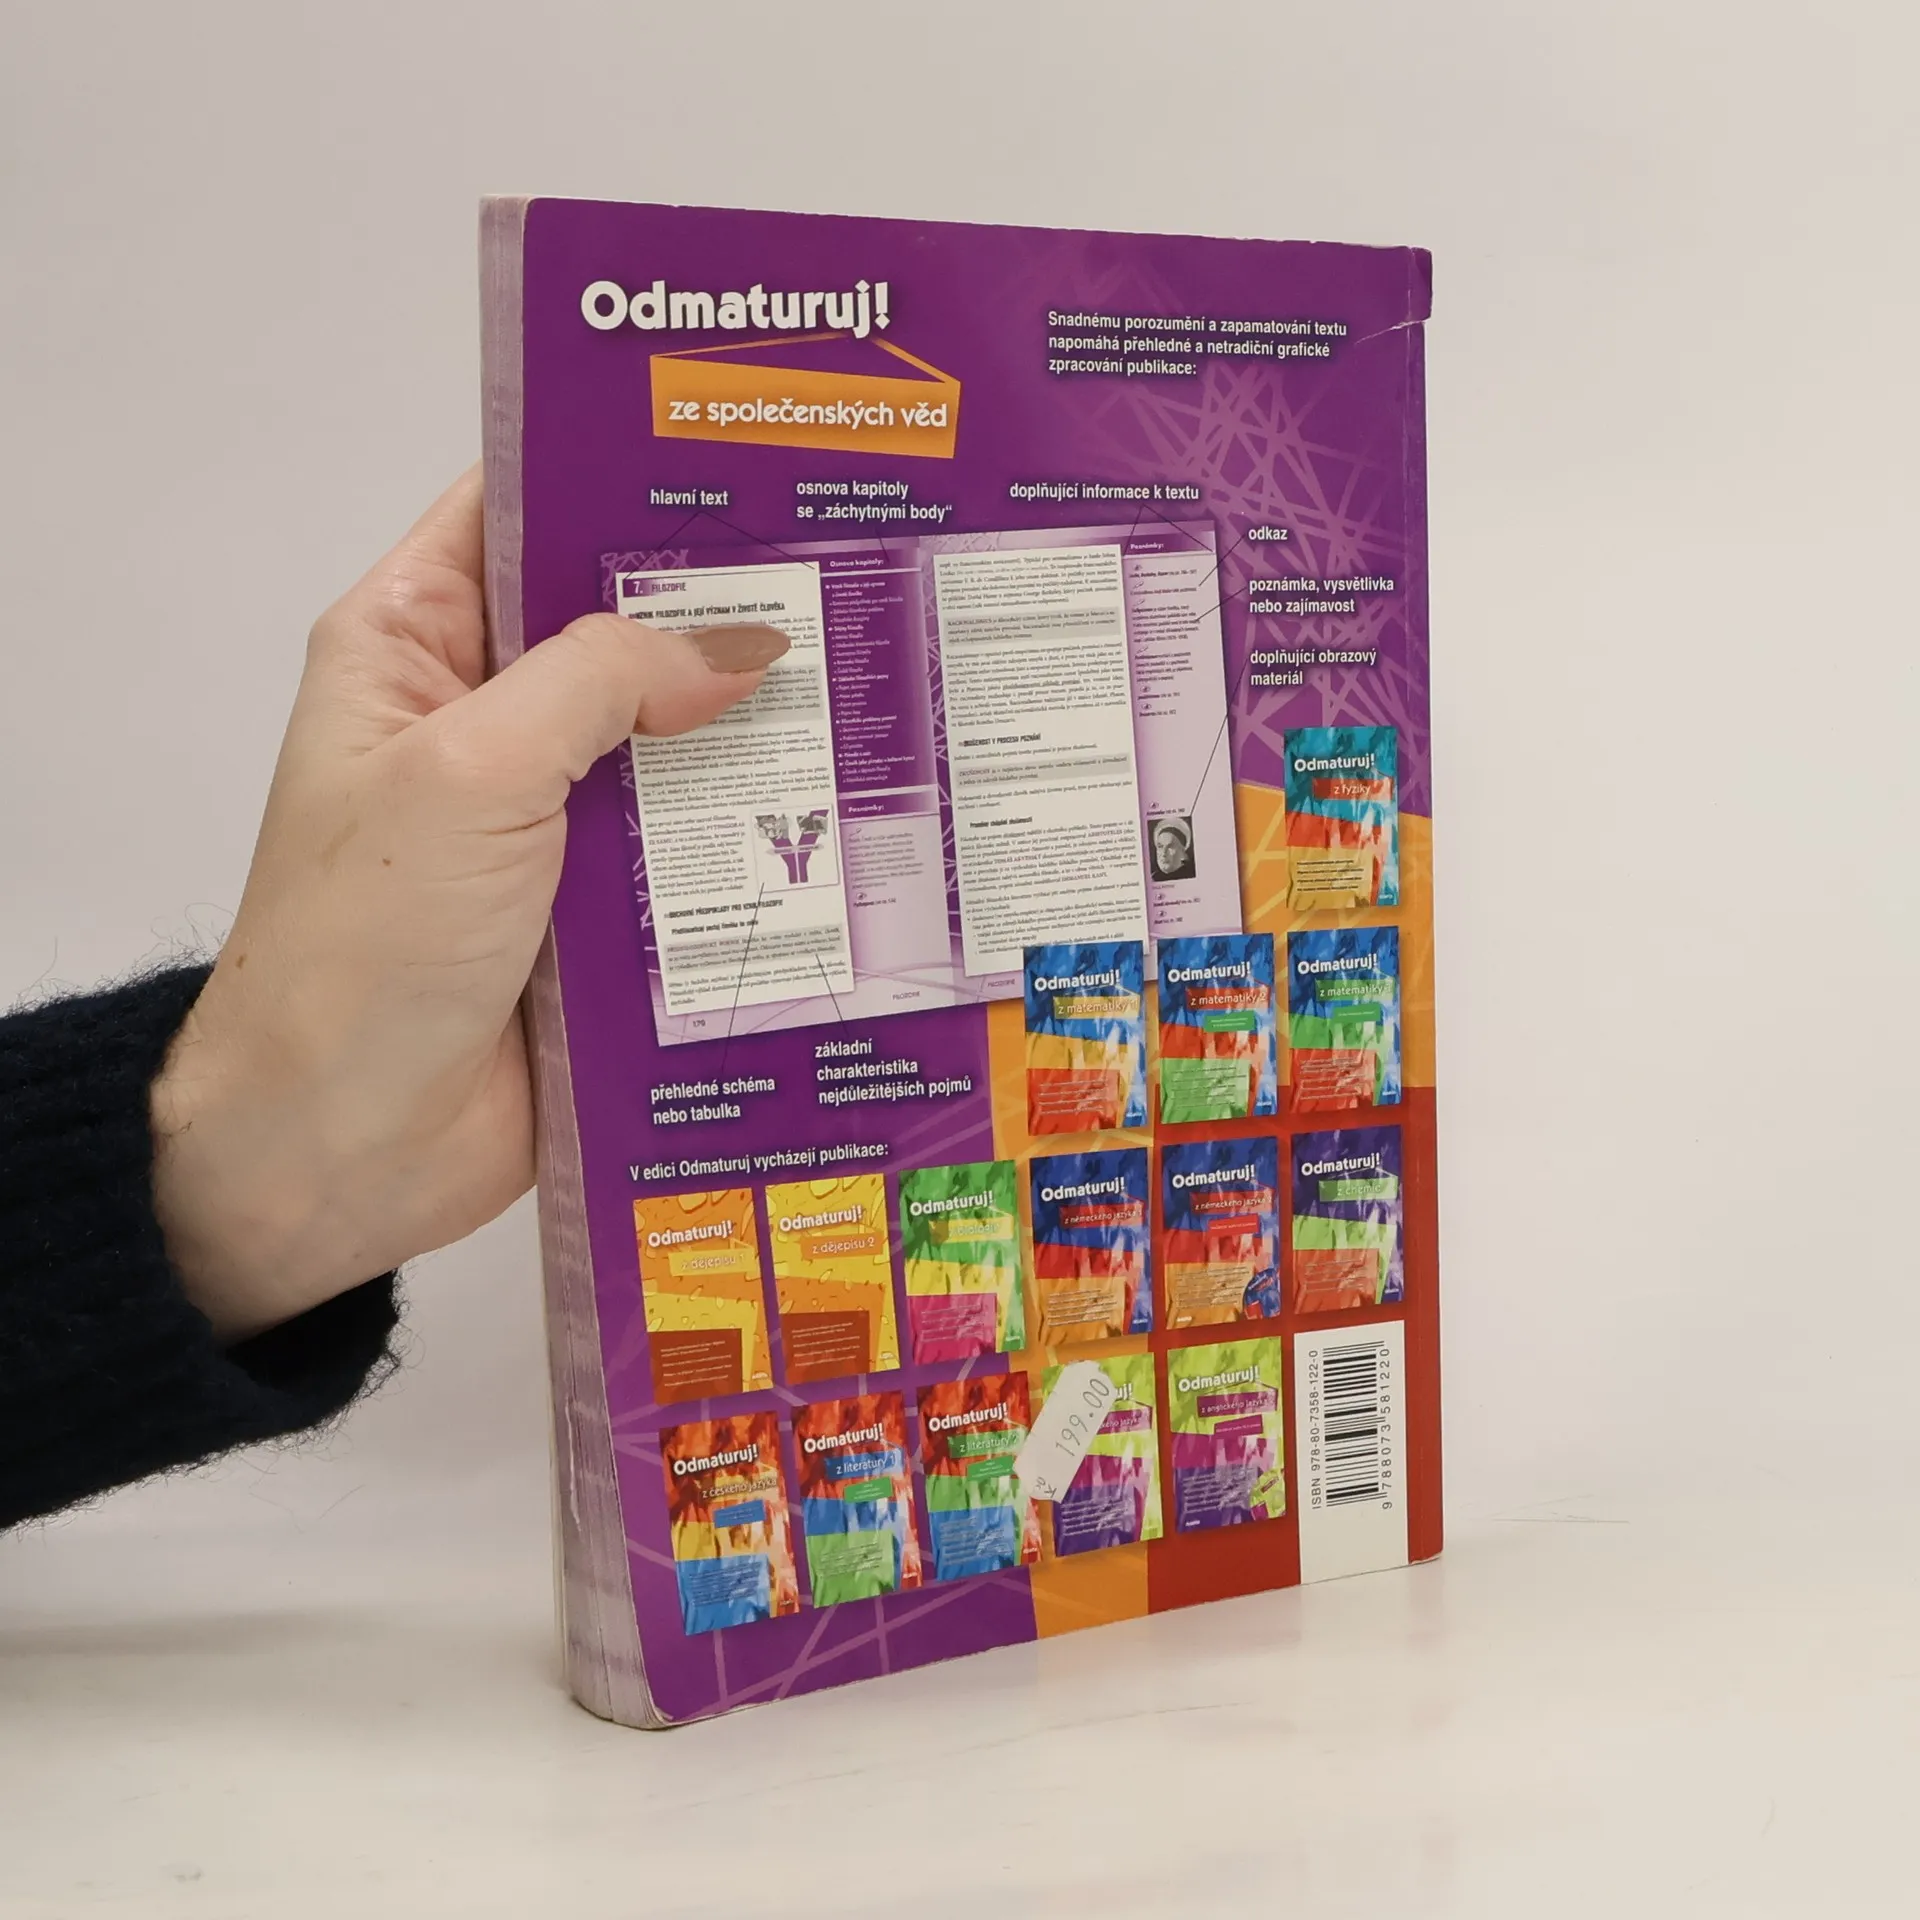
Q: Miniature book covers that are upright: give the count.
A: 15